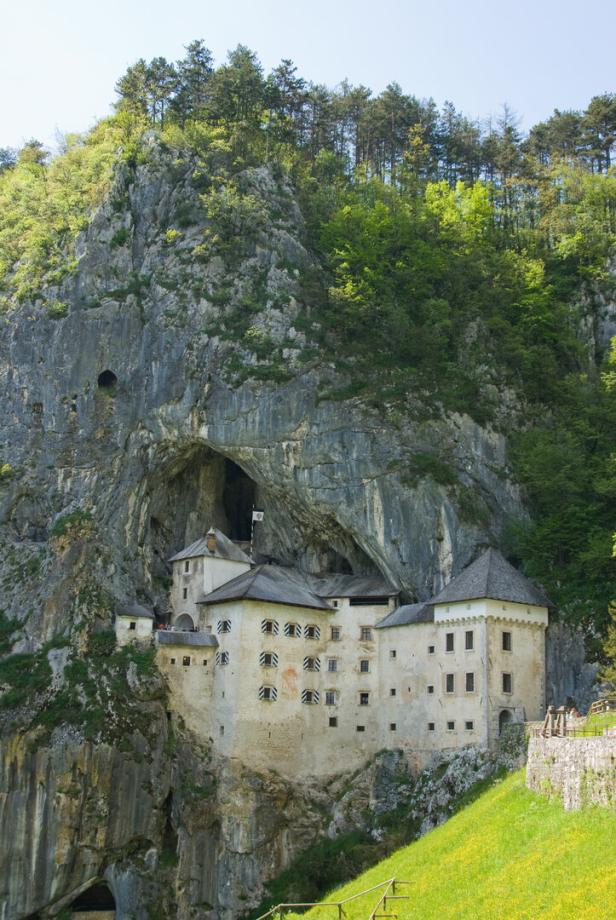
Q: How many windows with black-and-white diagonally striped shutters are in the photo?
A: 9